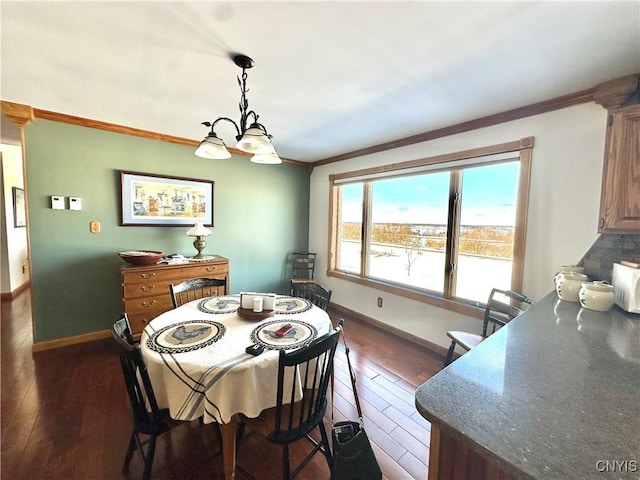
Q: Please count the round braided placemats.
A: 4